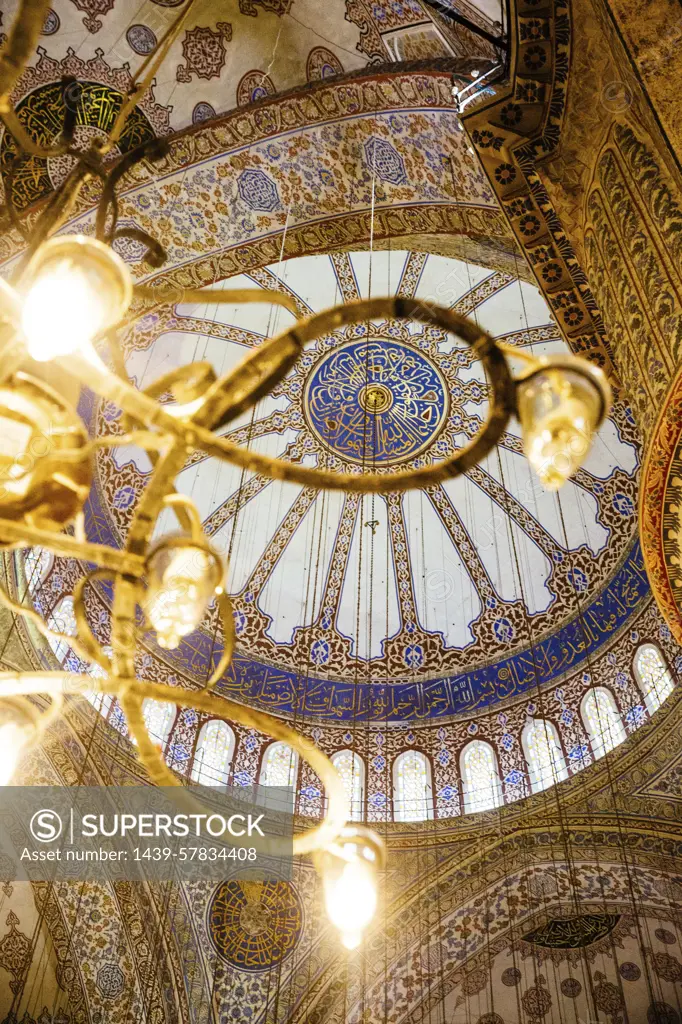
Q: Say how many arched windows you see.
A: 12